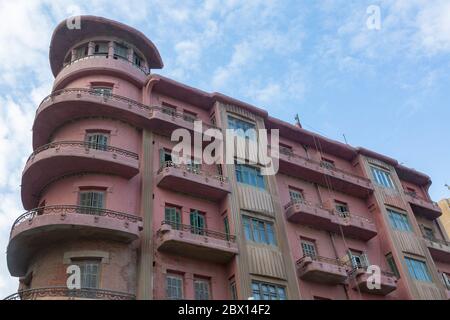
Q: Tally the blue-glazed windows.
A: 7